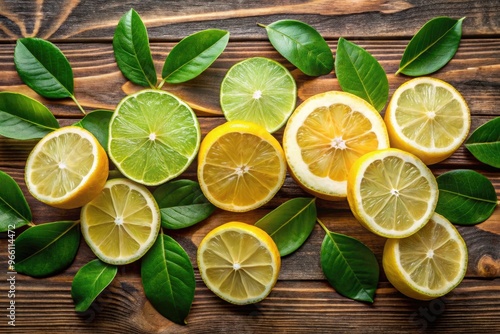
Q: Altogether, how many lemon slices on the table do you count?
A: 8